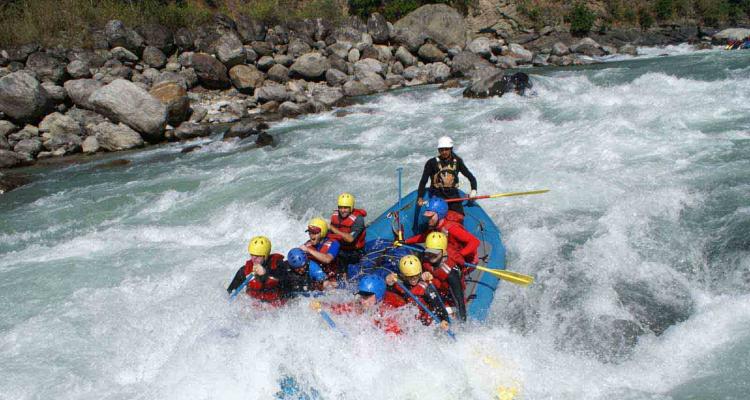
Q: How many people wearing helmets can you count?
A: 9